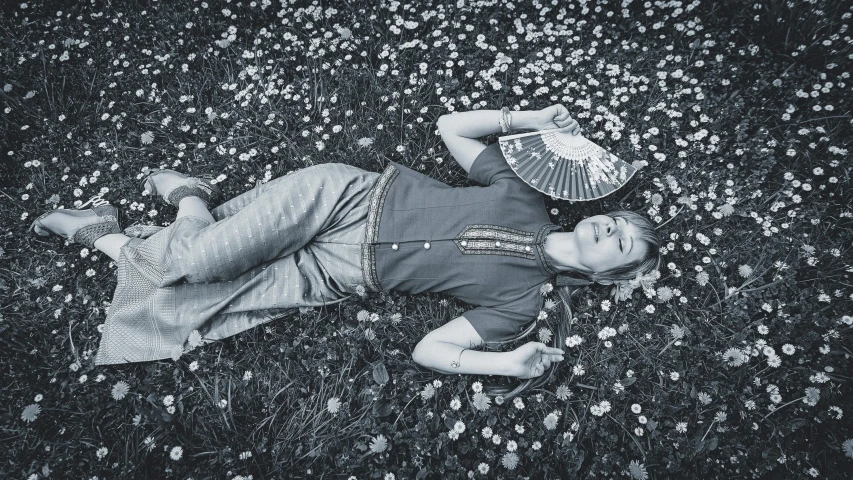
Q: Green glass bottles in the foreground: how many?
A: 0